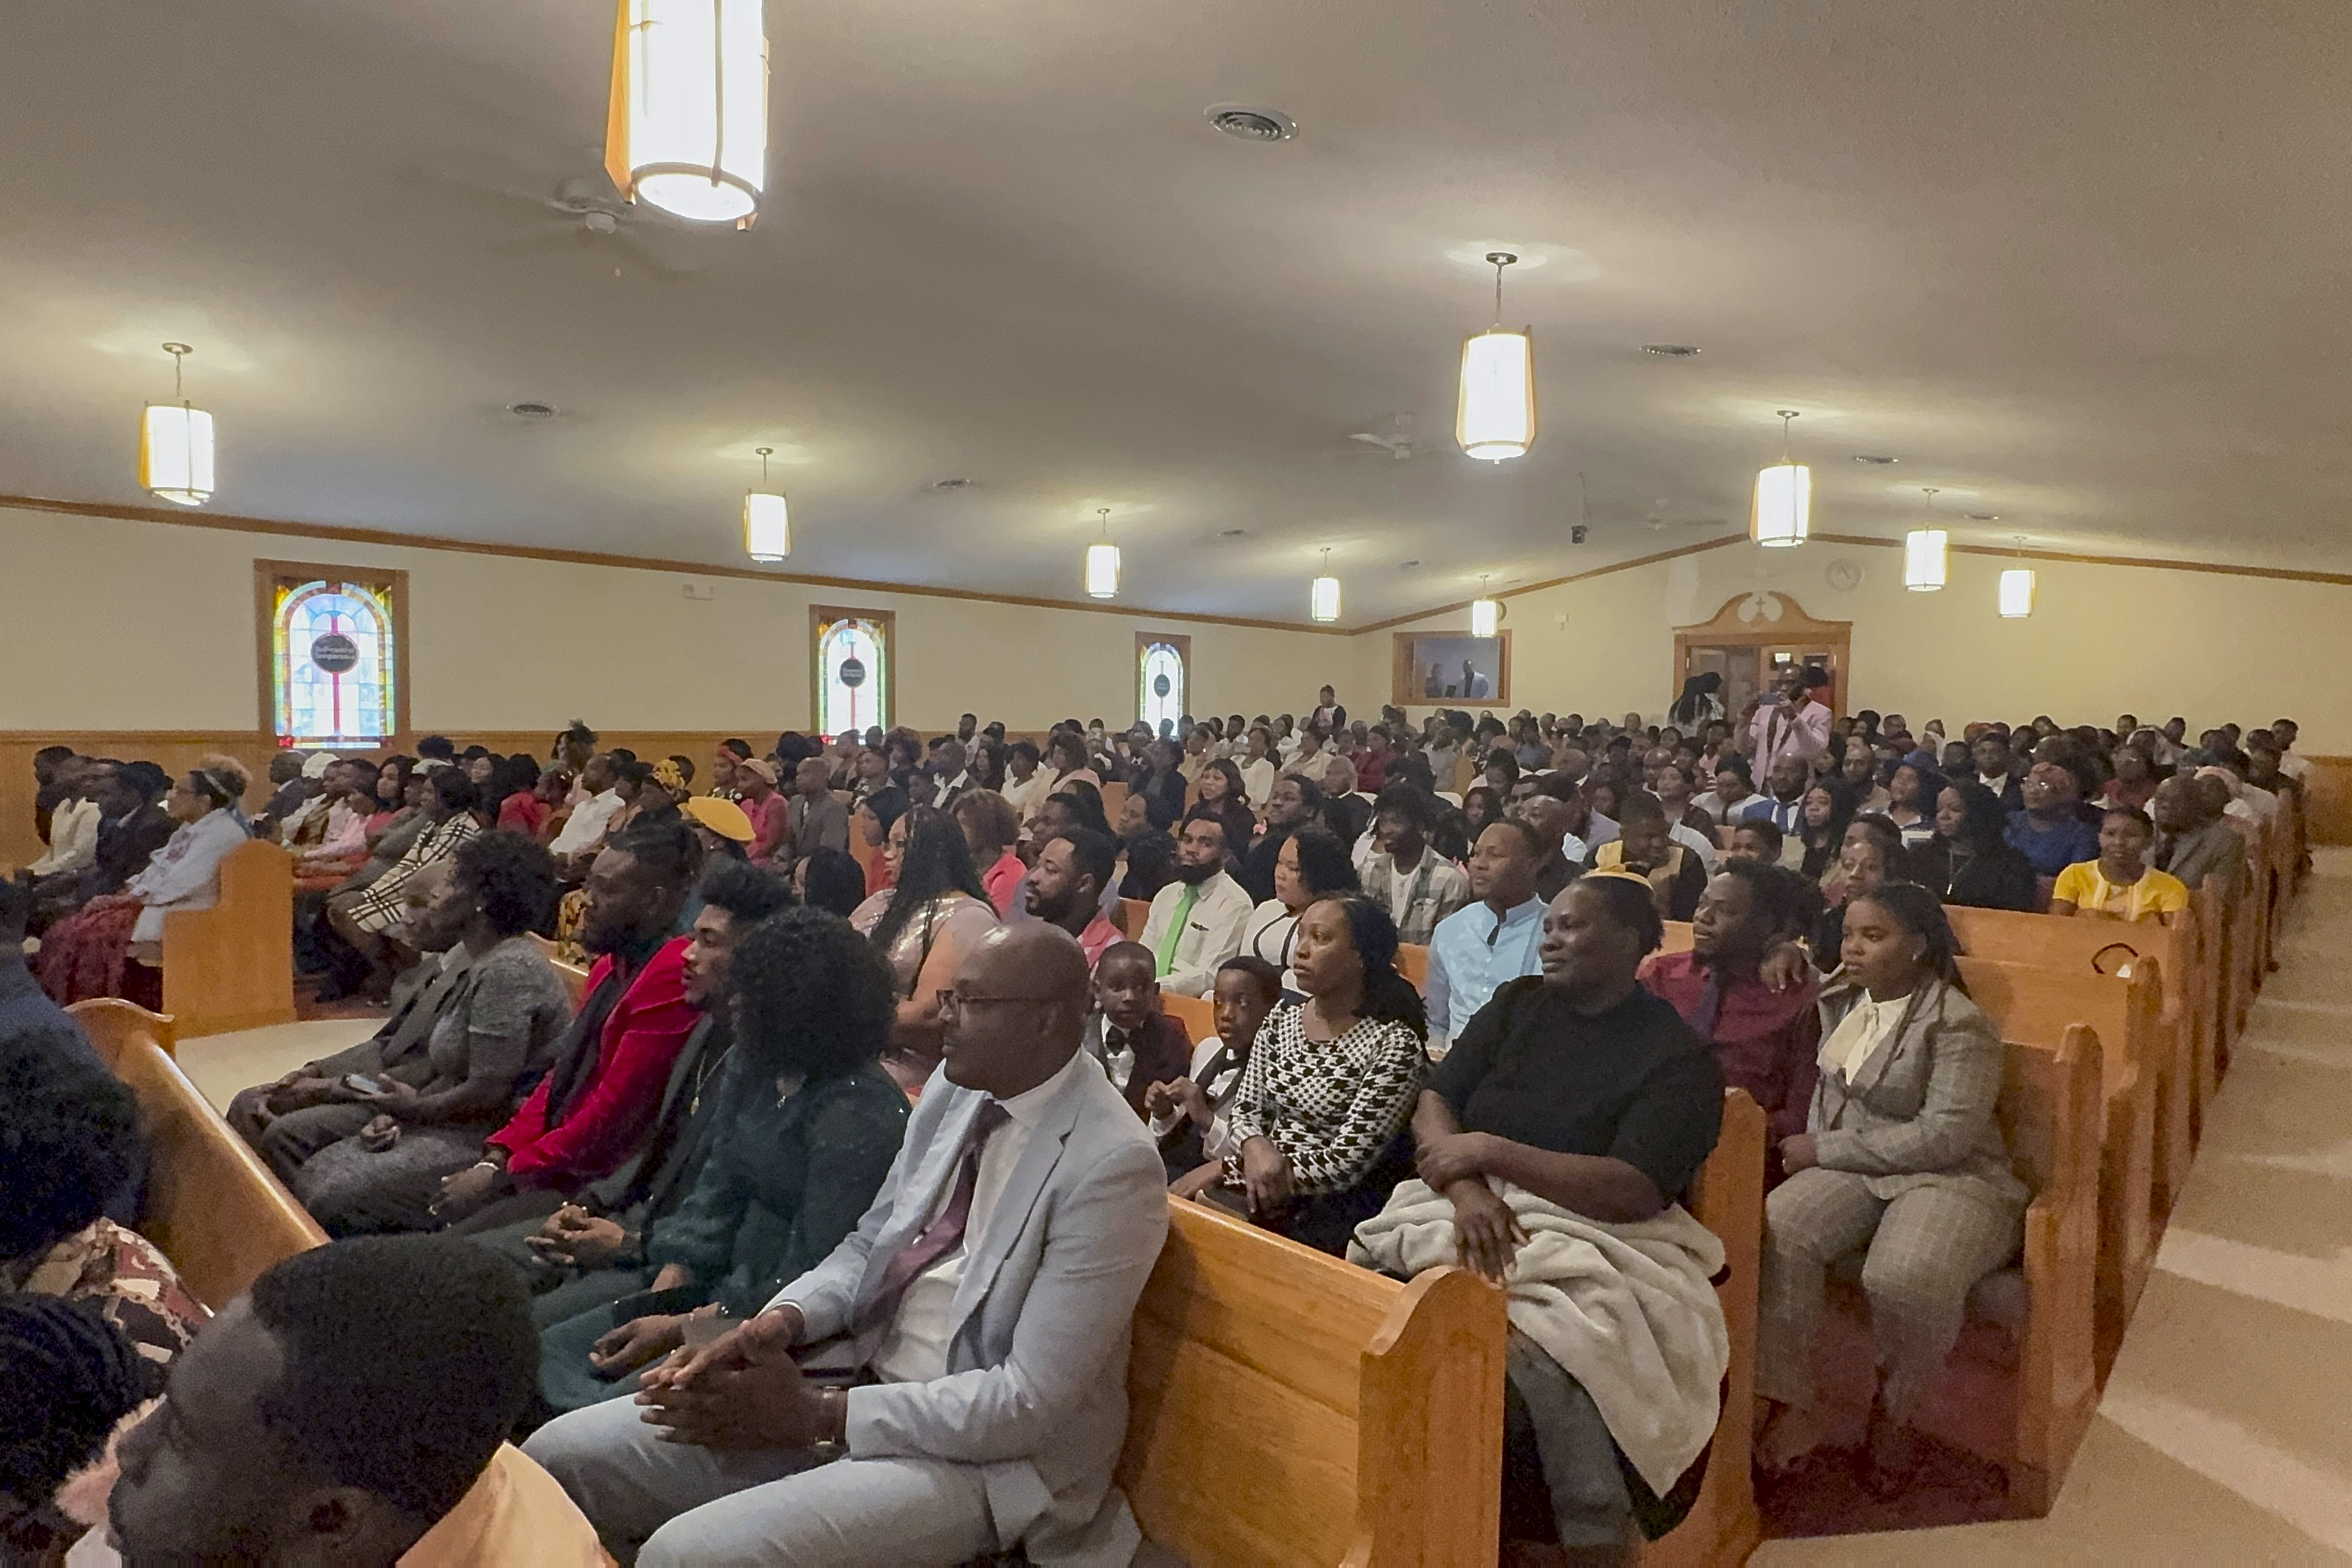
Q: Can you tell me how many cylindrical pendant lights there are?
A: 10